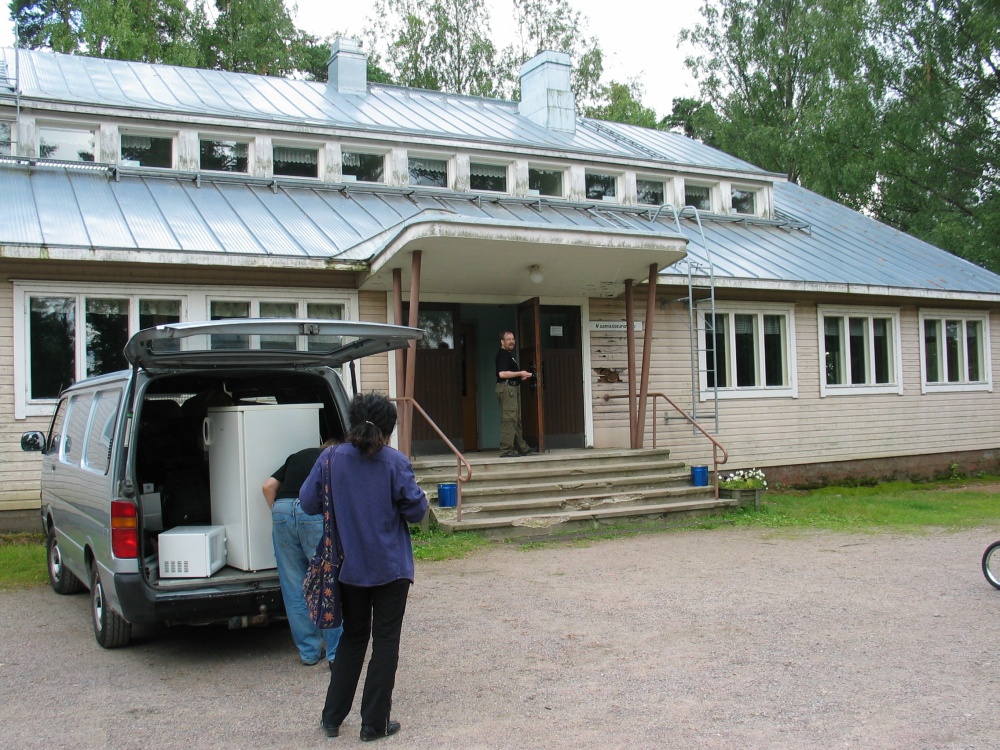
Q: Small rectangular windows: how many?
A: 13